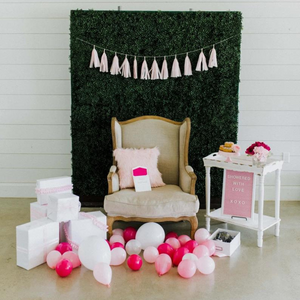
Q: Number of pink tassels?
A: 12